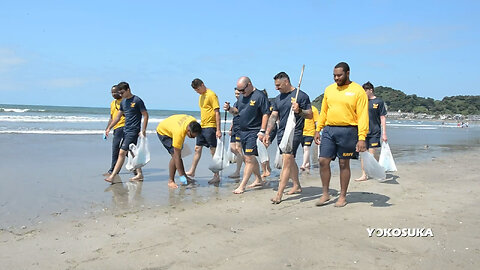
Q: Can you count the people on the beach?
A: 11